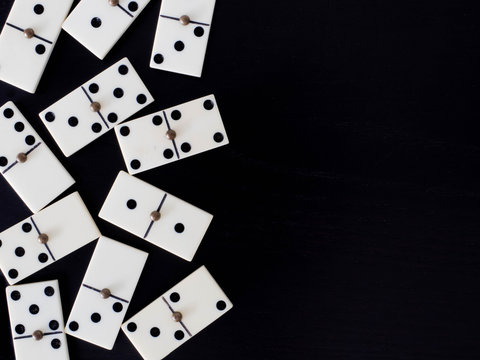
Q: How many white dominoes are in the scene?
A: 11